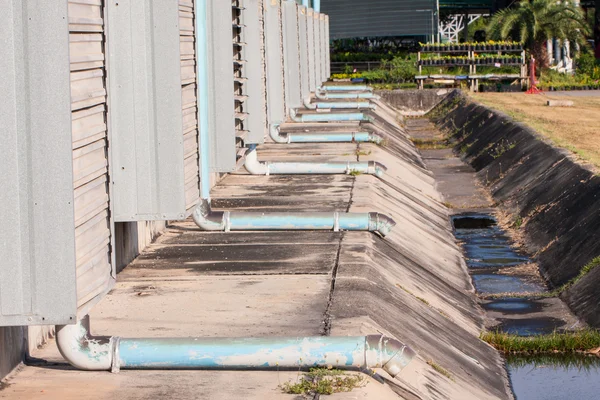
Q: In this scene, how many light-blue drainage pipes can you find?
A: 8